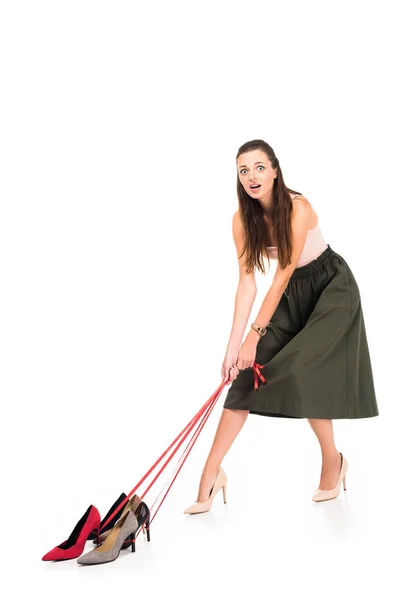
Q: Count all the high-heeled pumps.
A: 7